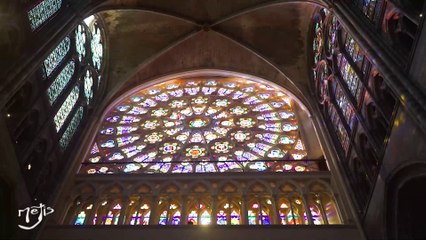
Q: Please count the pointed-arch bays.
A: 9